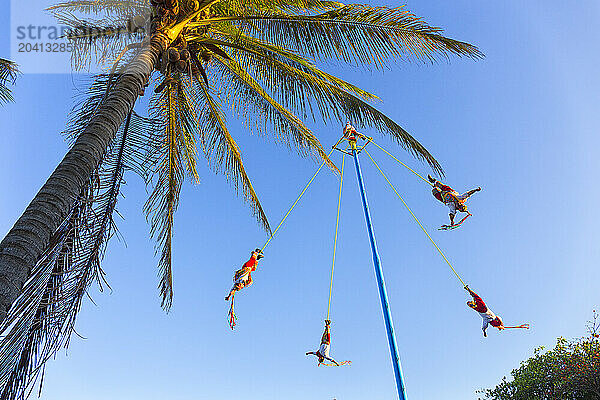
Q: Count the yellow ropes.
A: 4